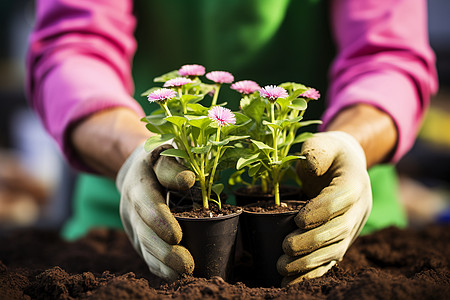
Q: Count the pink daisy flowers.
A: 8